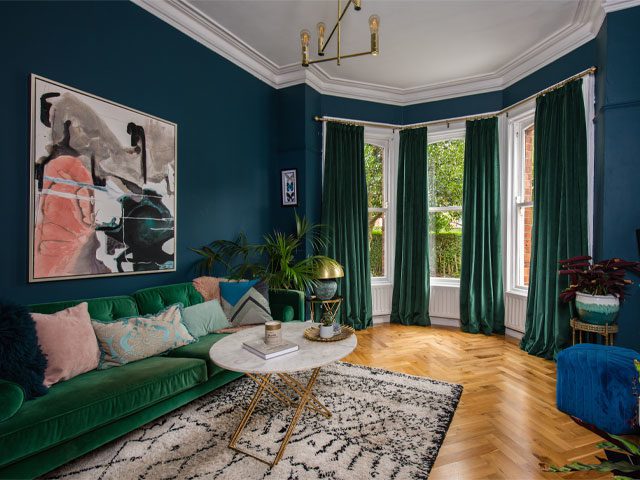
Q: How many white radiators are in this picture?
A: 3